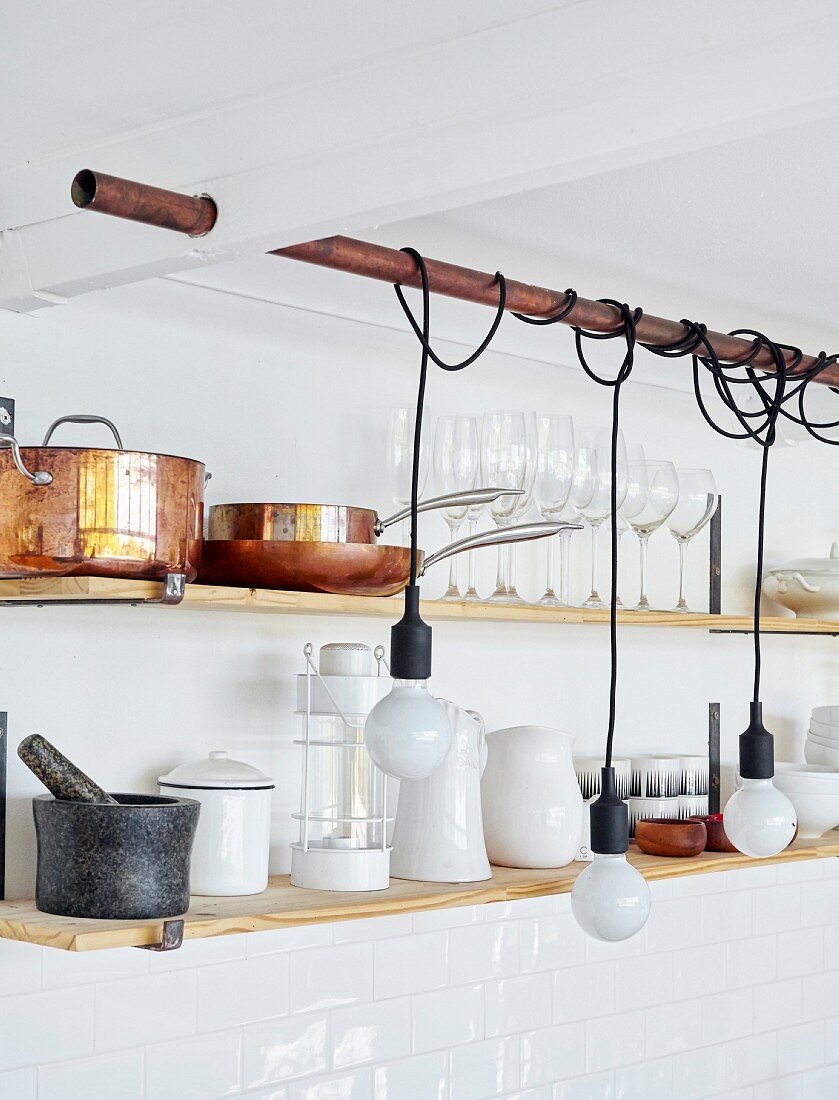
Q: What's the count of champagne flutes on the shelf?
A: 6